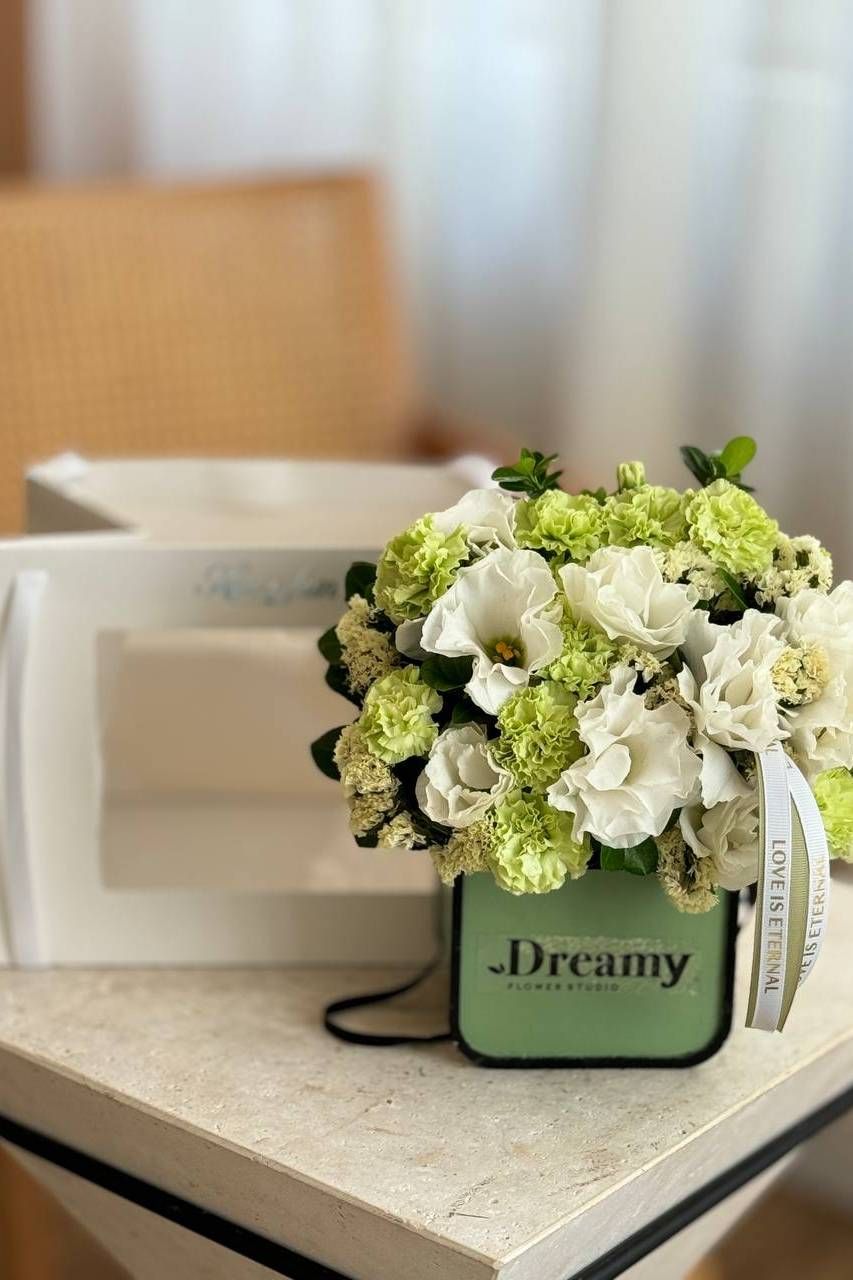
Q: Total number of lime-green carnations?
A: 9